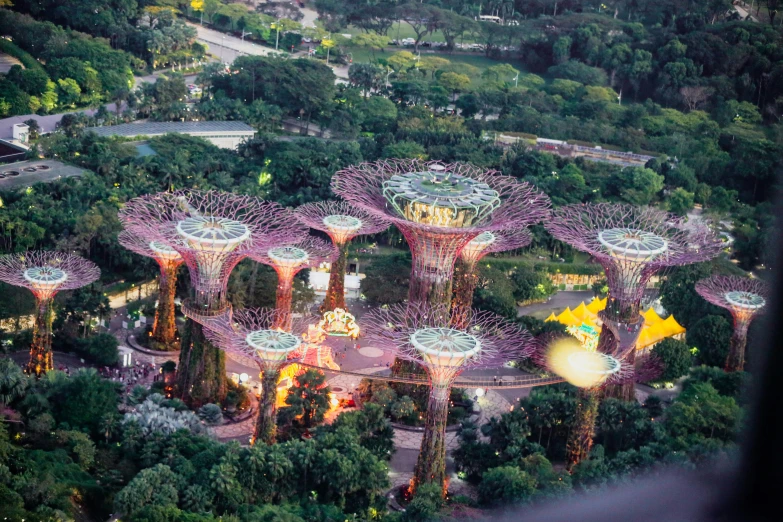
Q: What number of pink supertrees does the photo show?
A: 12